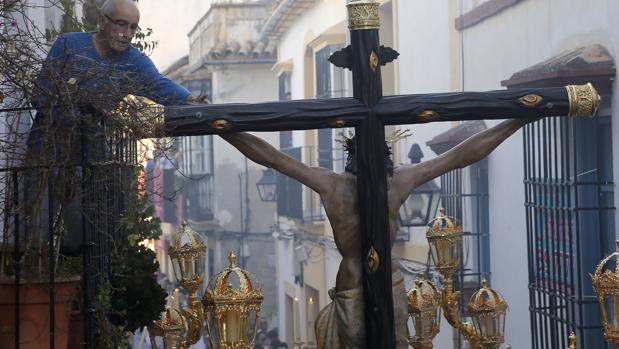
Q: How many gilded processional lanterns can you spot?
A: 7